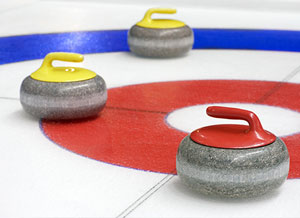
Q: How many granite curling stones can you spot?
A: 3